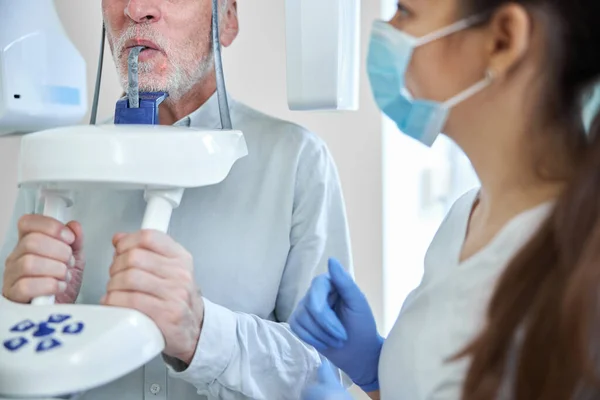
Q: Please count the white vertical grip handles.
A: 2